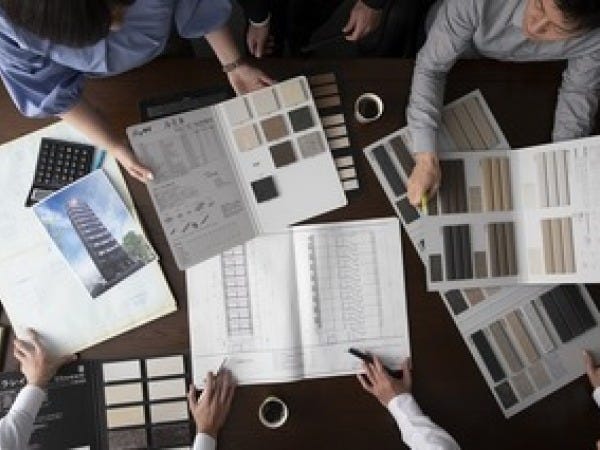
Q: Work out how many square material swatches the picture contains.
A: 9